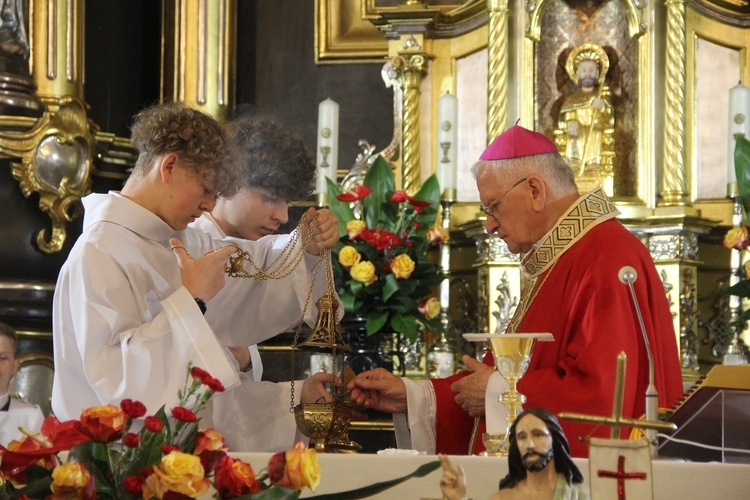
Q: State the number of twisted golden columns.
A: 3